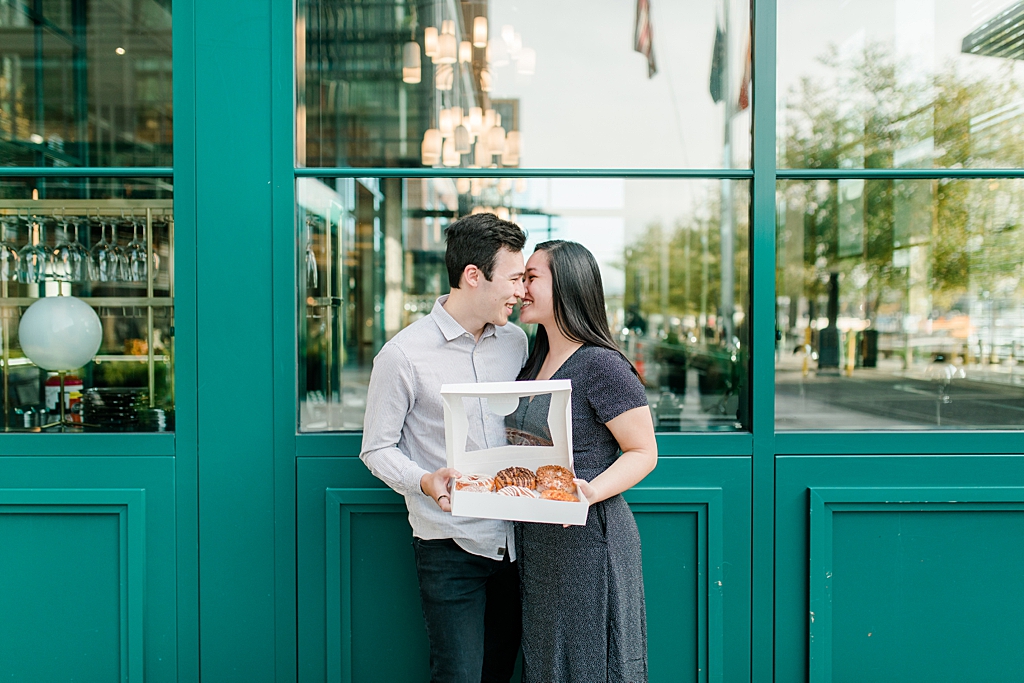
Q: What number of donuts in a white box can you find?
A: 6